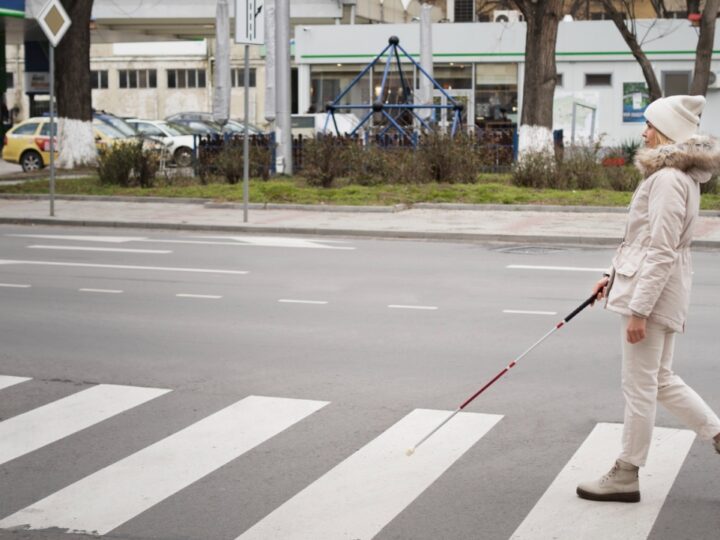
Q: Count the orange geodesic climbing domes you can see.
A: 0